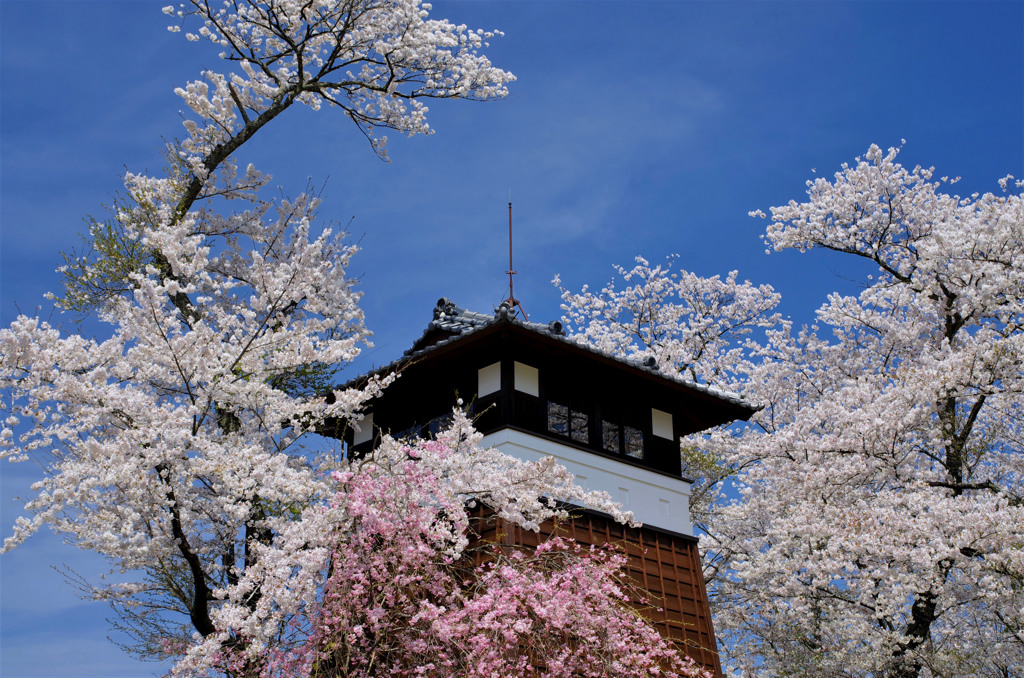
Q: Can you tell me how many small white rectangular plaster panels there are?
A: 4